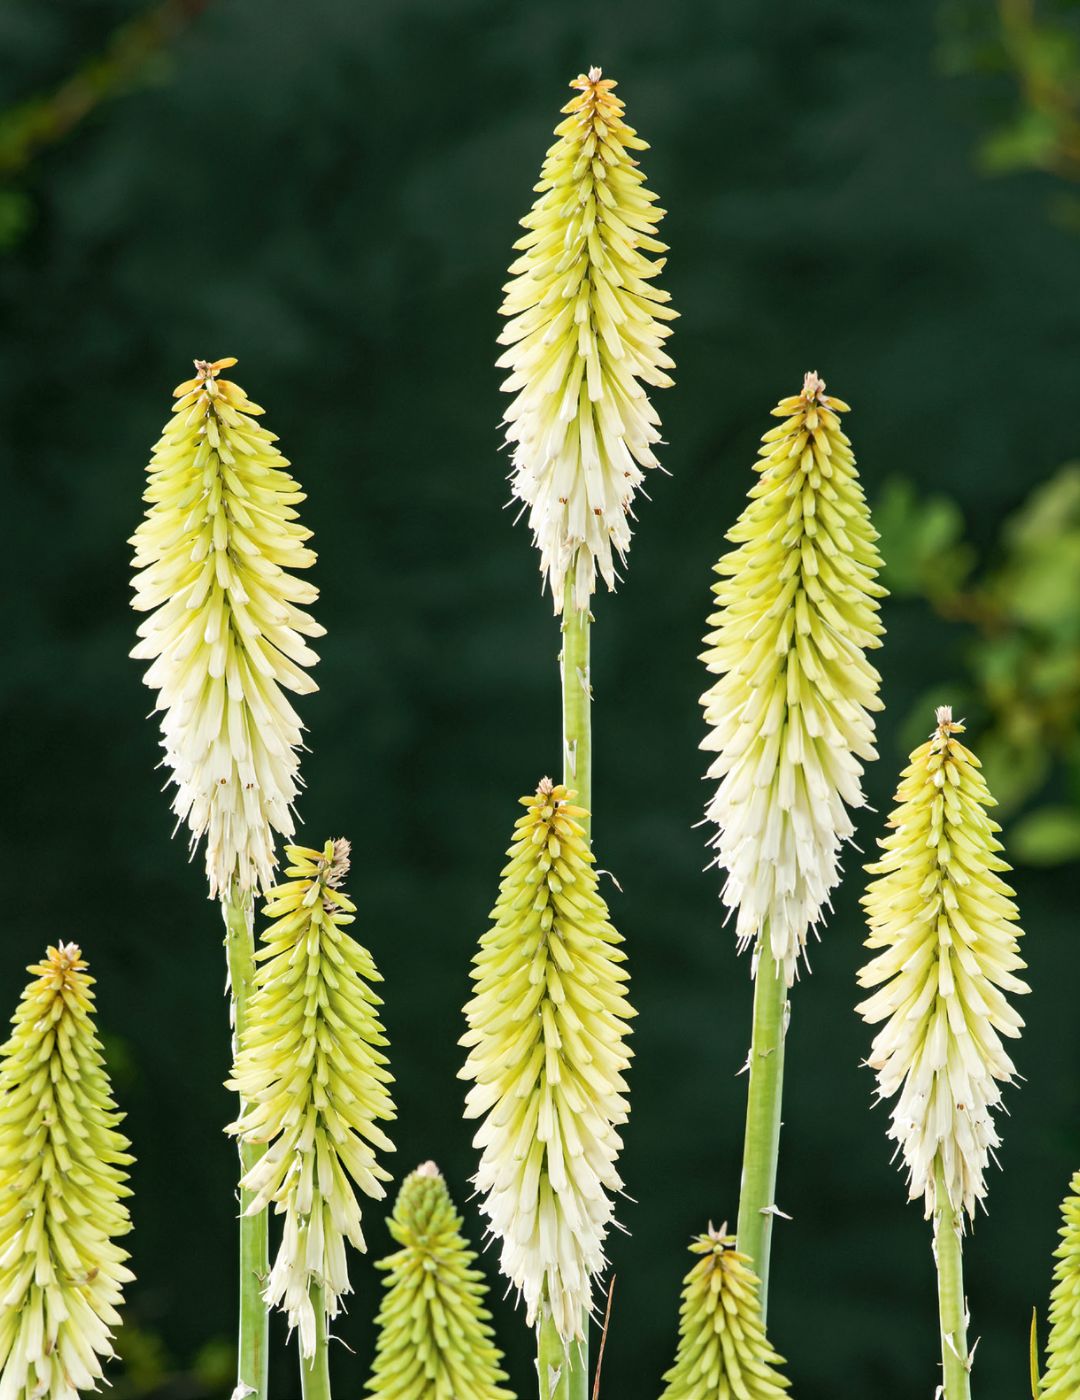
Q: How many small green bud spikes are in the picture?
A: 3